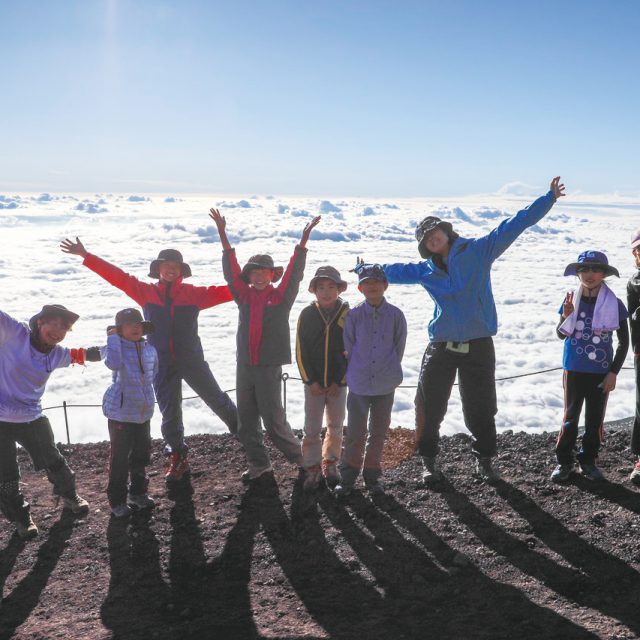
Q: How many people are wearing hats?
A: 9